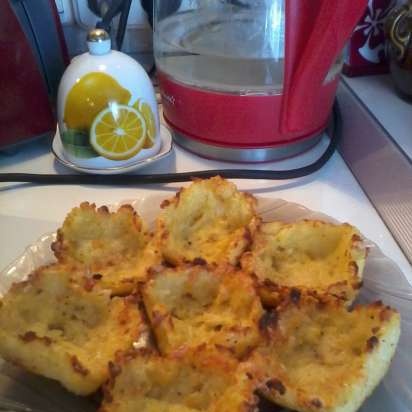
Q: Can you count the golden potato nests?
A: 7